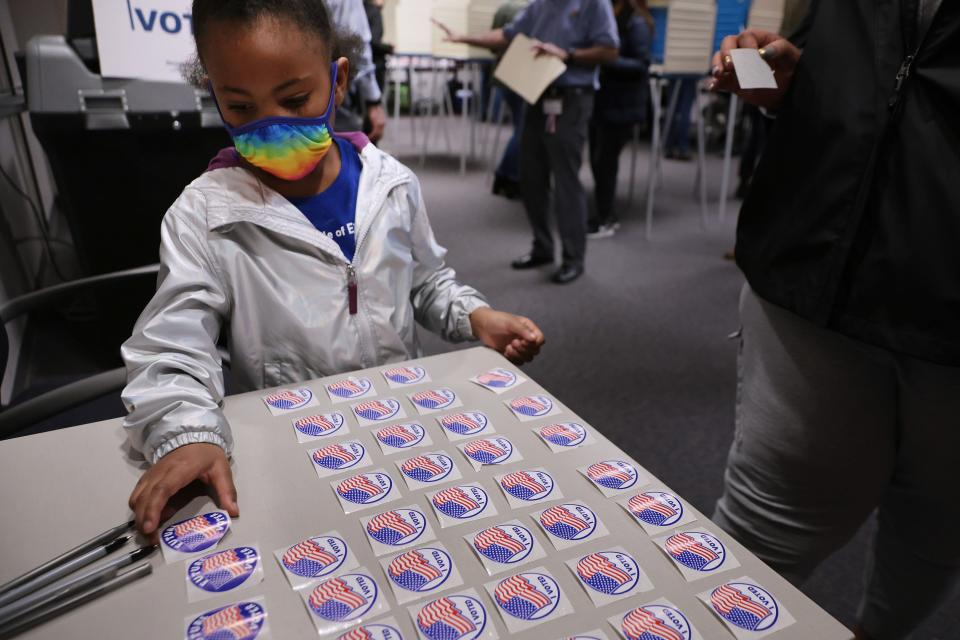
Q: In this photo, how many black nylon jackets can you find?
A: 1